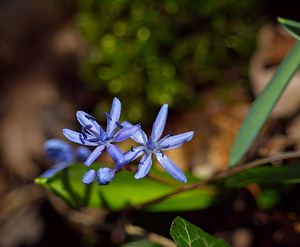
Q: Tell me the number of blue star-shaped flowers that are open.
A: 2